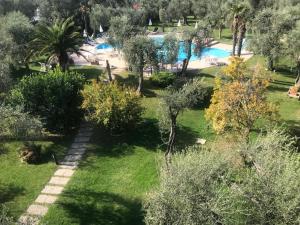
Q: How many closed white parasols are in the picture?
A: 5